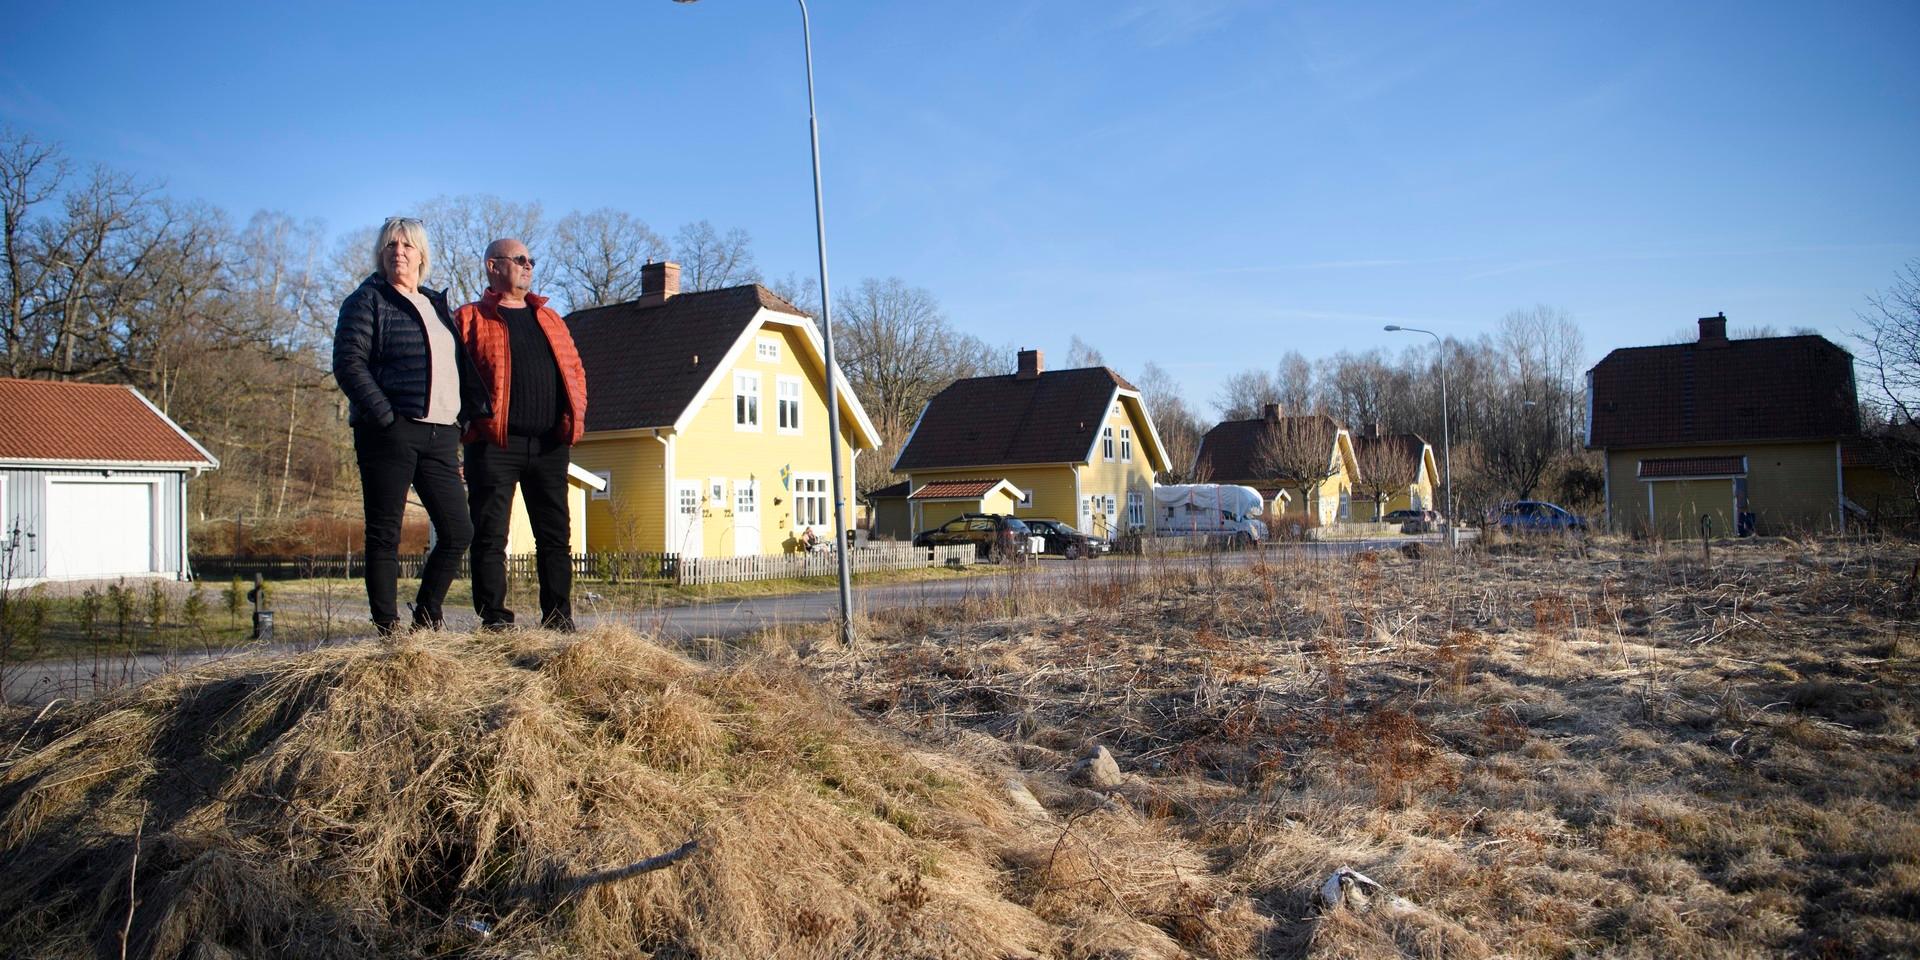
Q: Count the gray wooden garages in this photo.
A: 1